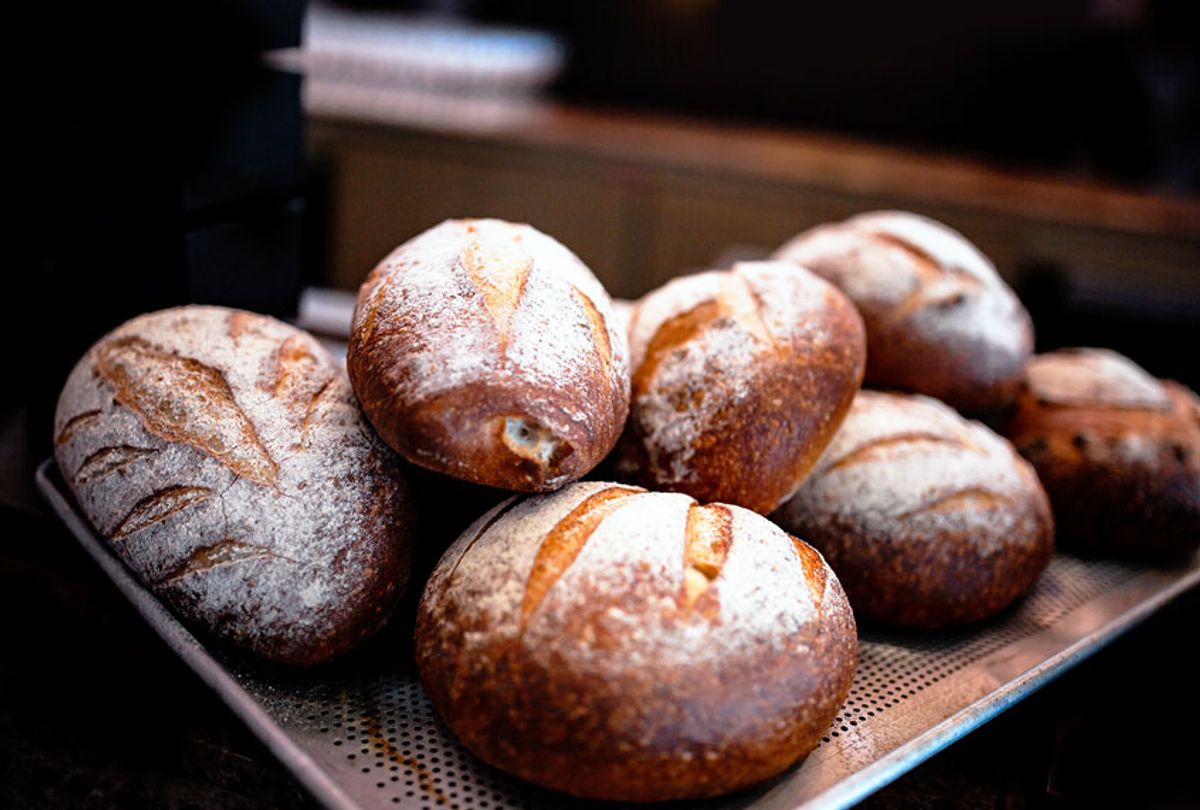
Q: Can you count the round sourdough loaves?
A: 7